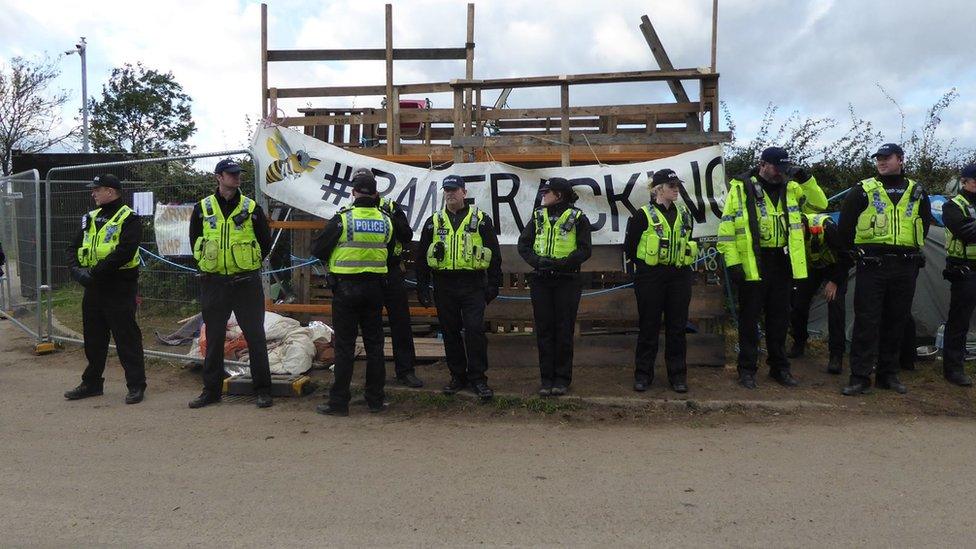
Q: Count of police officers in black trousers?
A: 11